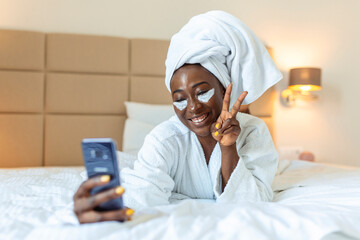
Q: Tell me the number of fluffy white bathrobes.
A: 1